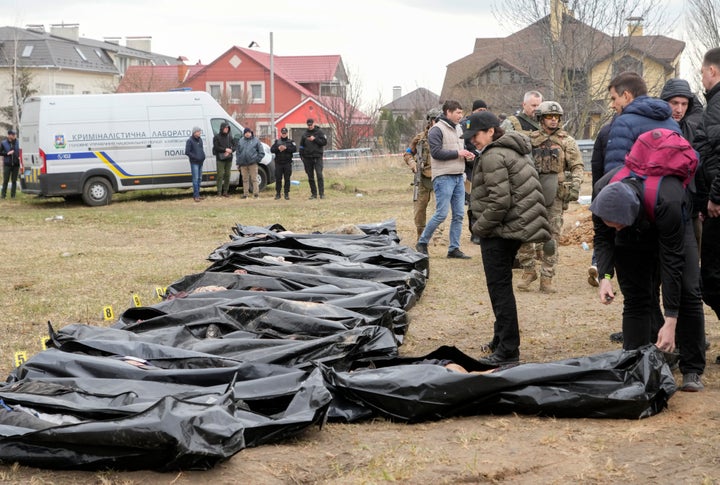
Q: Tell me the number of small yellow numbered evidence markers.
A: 5